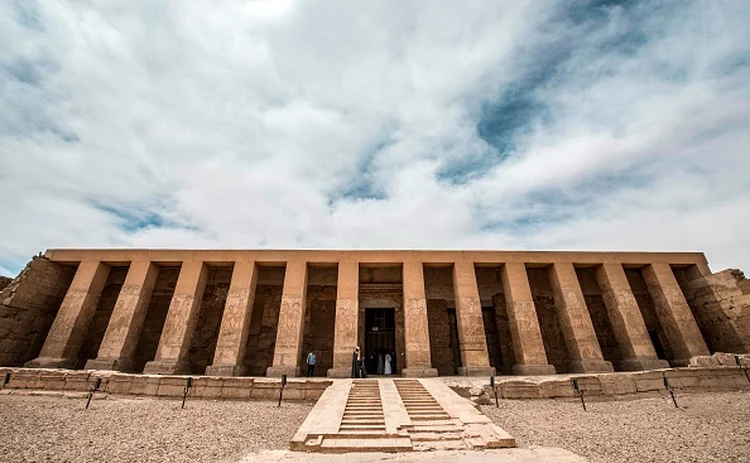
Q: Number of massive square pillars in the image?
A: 12